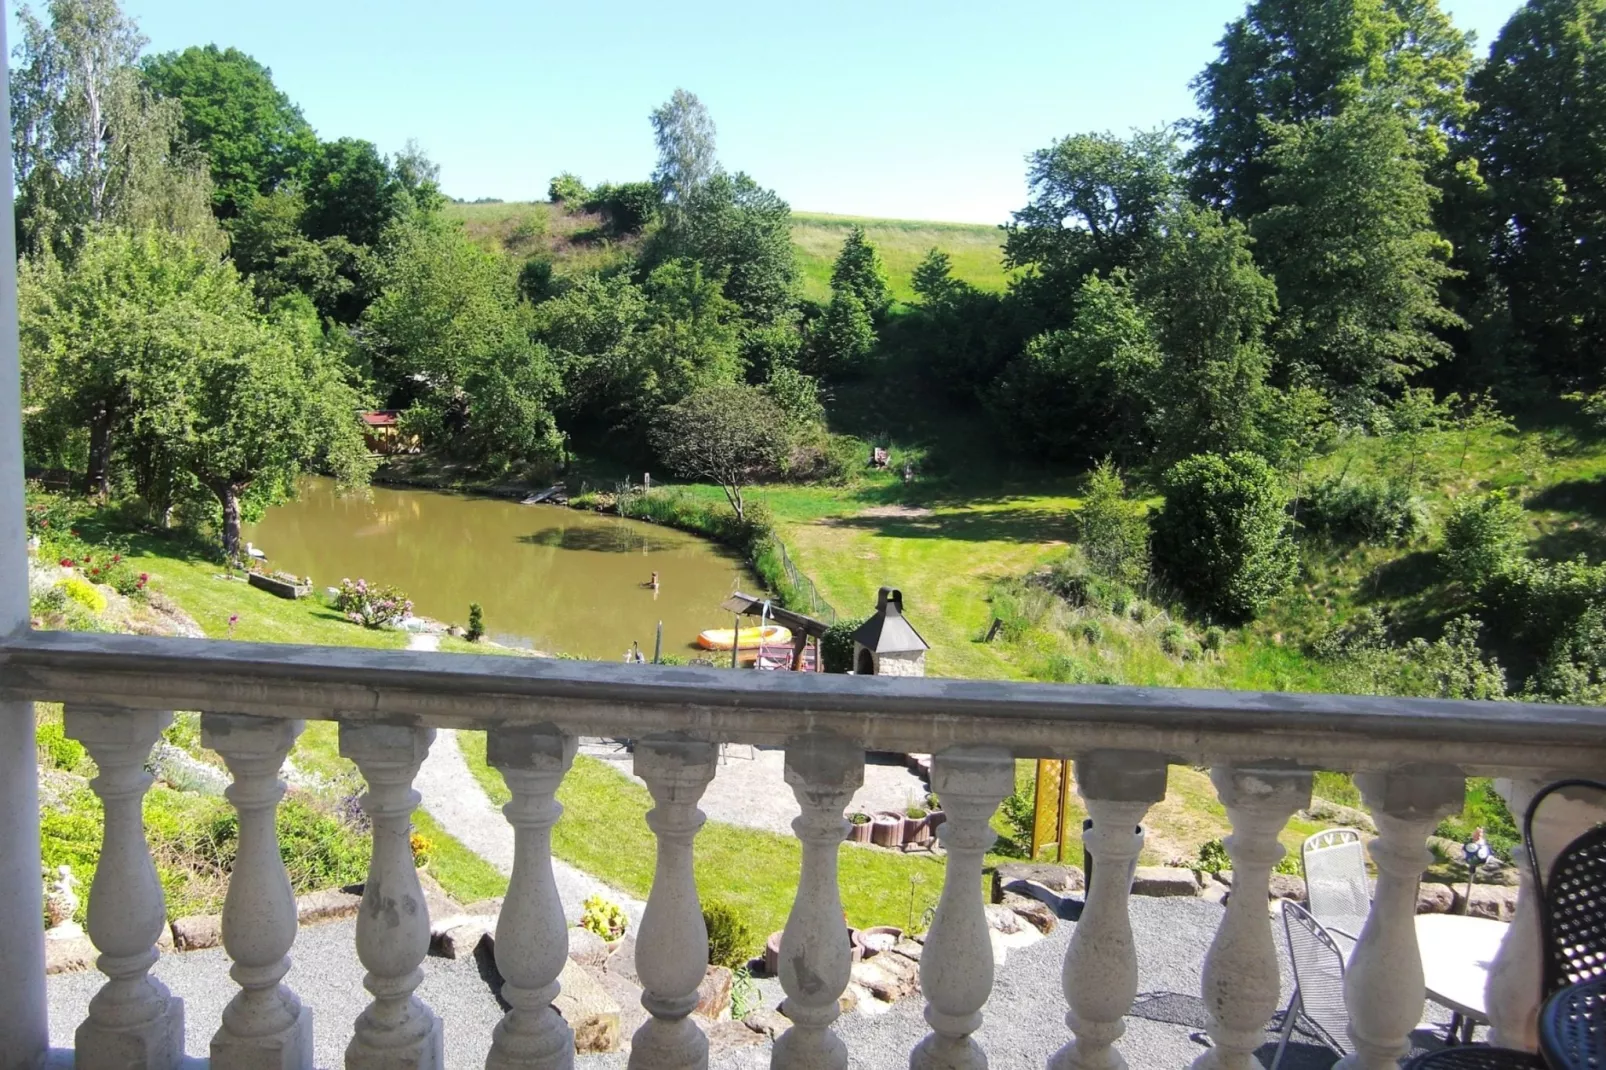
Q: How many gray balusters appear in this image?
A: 11